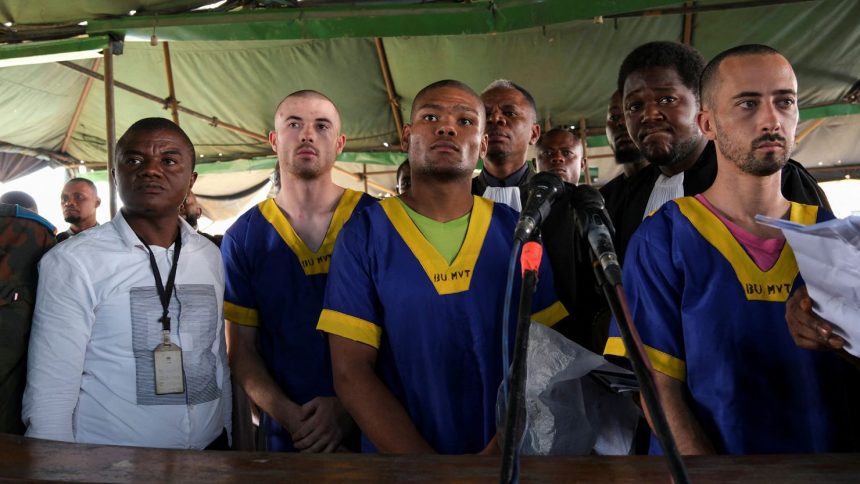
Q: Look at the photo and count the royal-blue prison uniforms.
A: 3